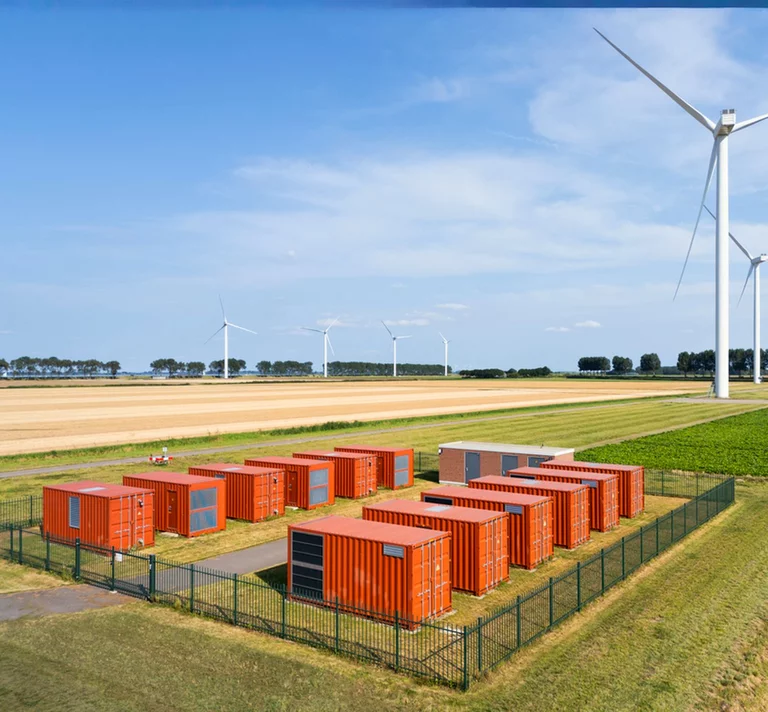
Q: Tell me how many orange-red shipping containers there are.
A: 12